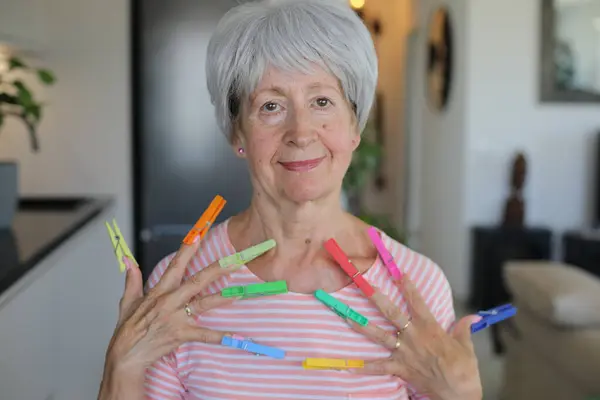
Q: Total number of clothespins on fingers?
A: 10